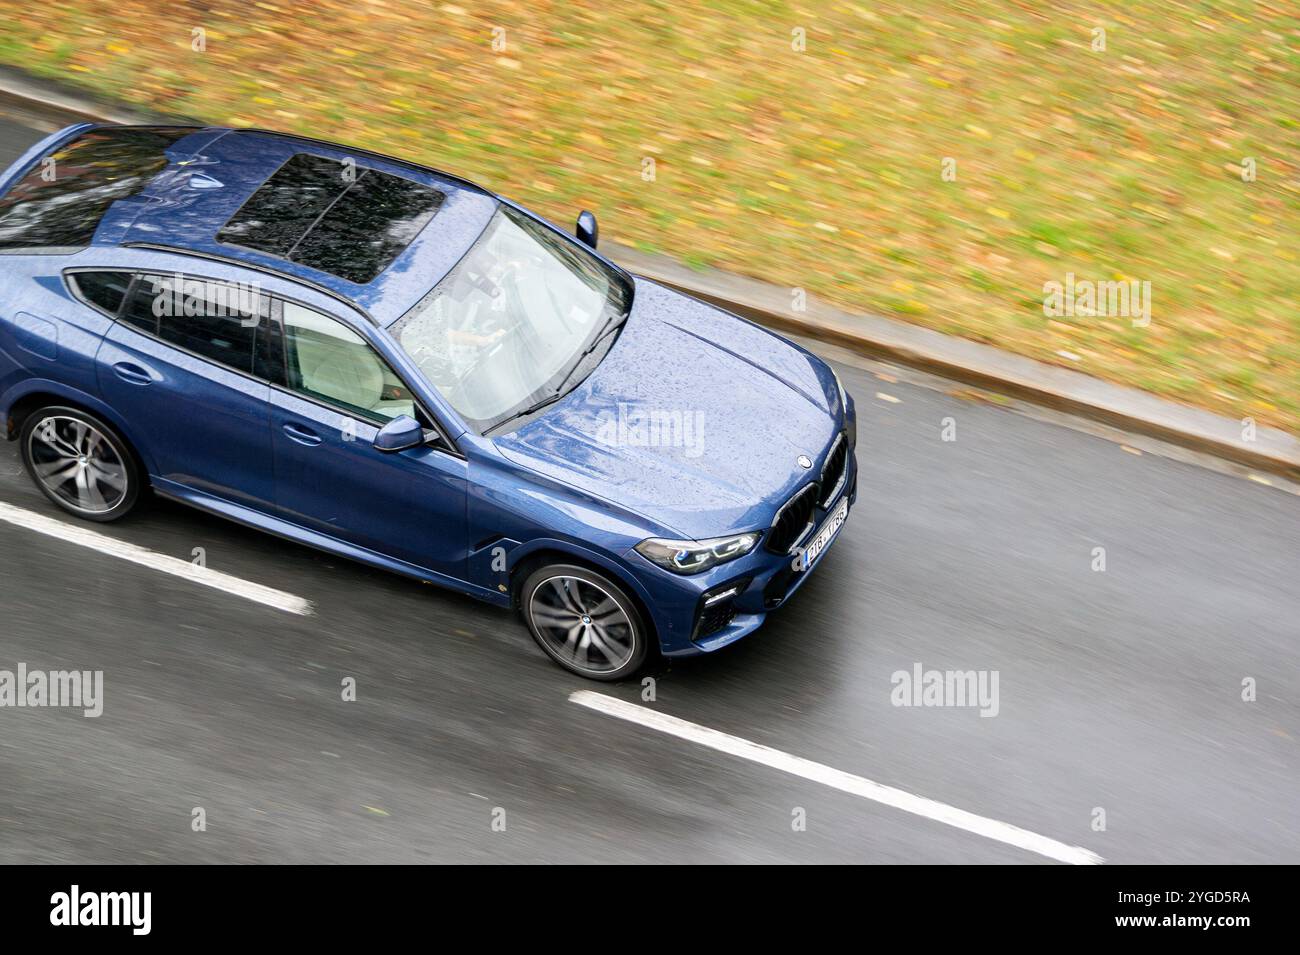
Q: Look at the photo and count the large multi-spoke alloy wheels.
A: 2